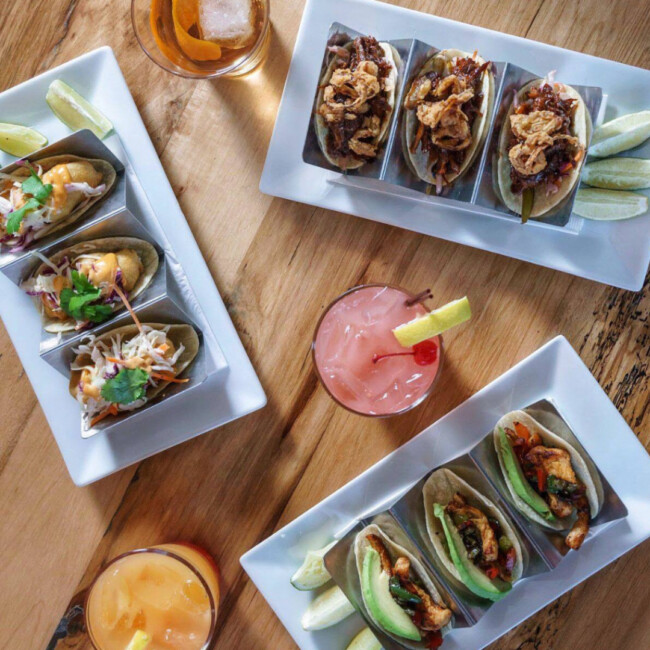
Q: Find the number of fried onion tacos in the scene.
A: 3